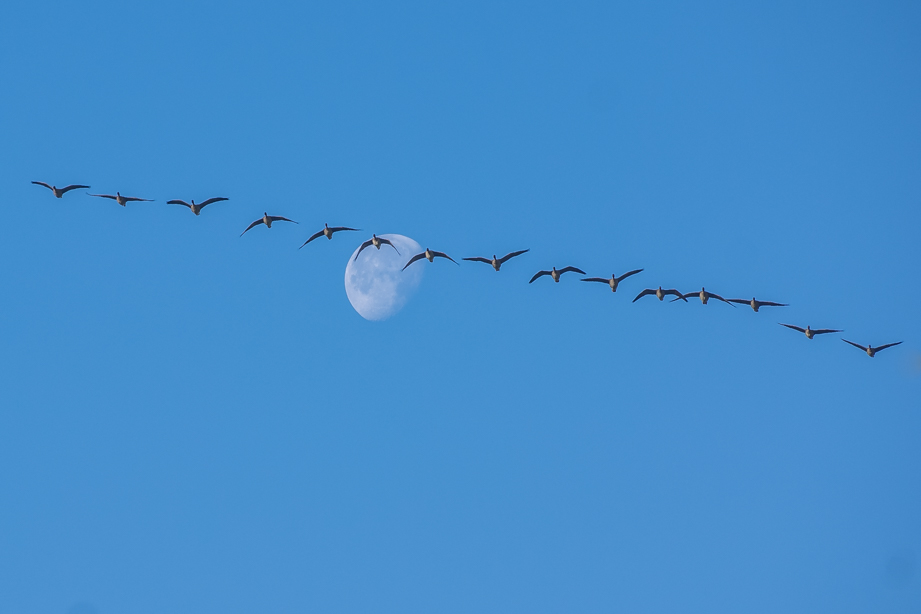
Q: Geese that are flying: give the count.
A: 15